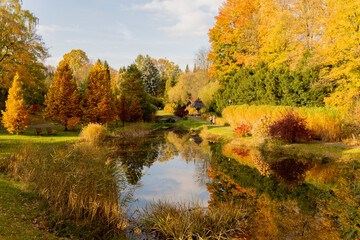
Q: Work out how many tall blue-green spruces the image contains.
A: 1